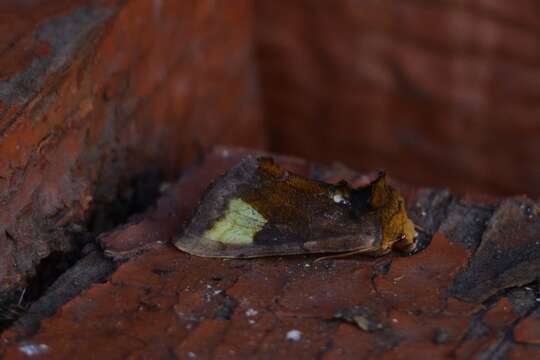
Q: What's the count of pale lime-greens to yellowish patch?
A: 1